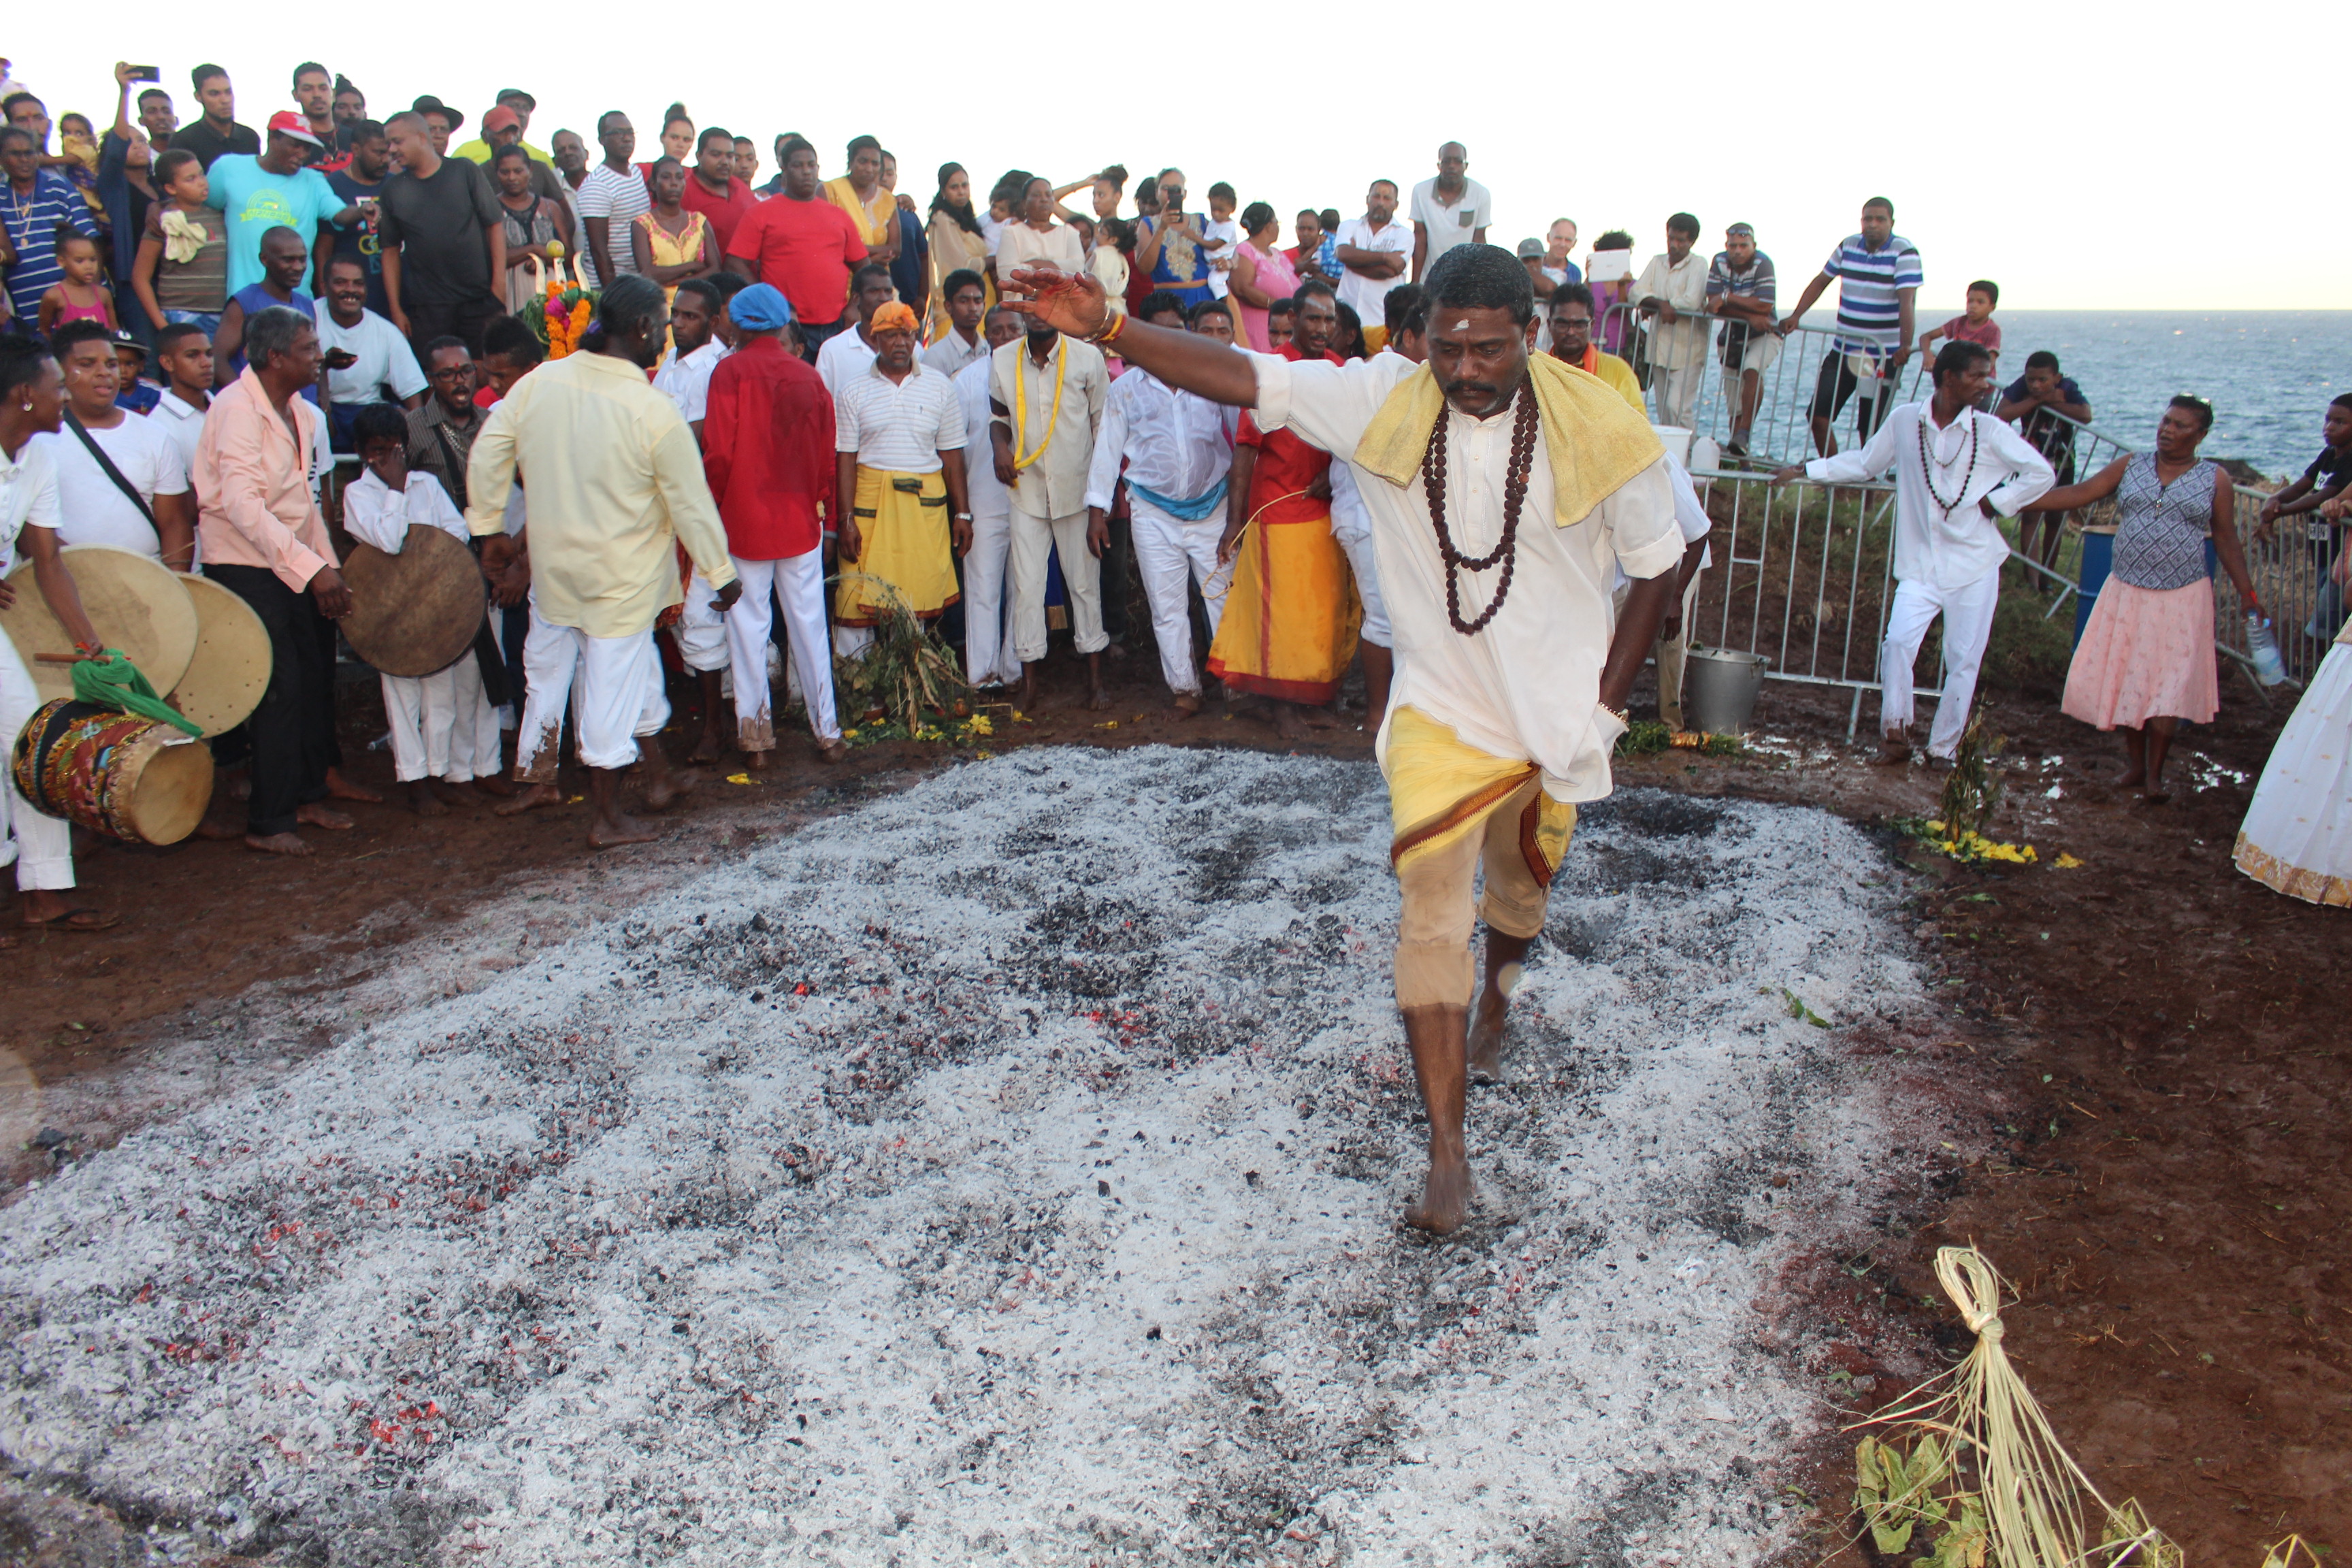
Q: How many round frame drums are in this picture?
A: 3